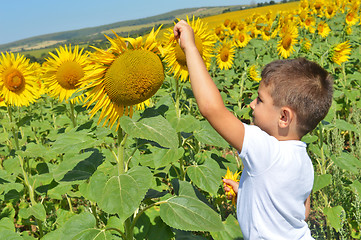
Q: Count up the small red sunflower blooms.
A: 0